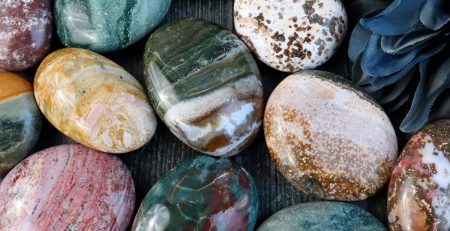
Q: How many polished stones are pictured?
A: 11